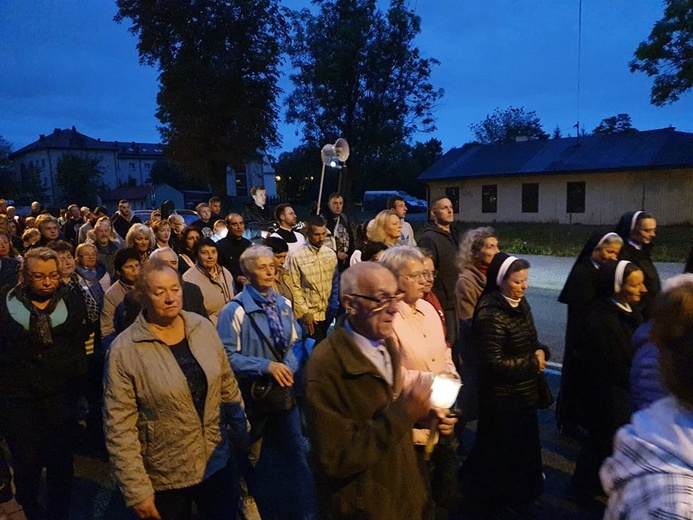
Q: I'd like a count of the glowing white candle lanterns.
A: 1